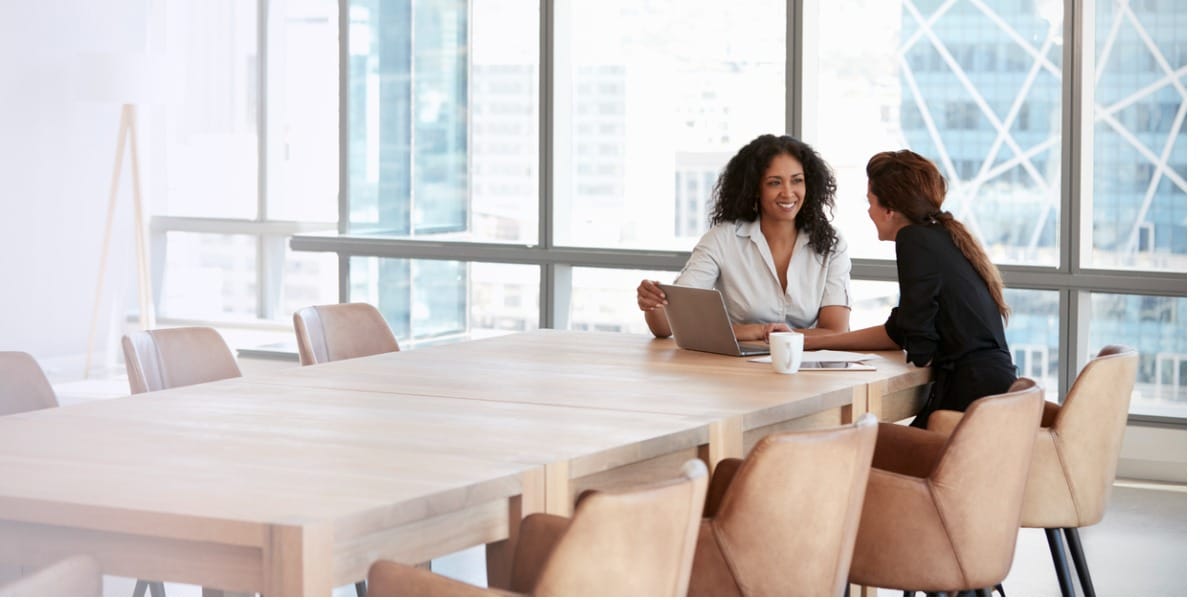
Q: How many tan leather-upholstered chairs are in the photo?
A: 8